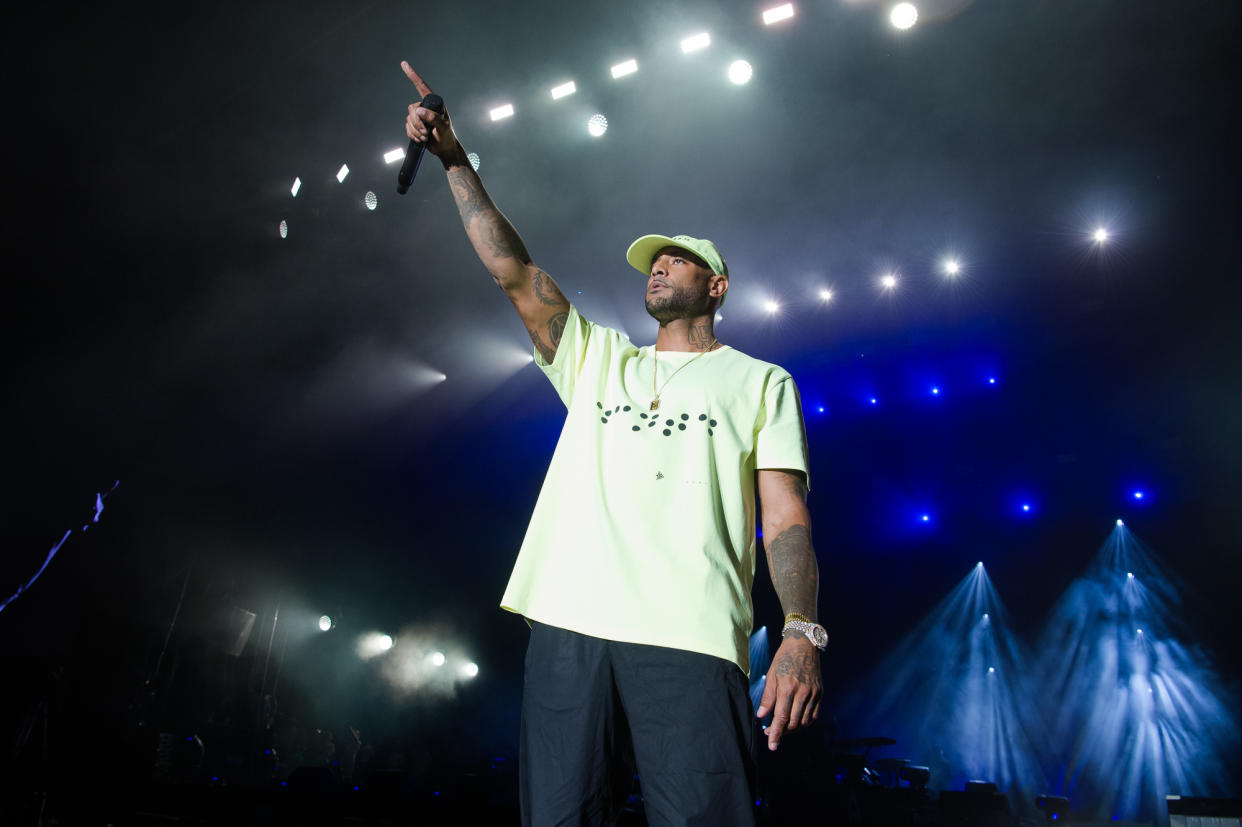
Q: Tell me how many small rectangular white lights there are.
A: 8